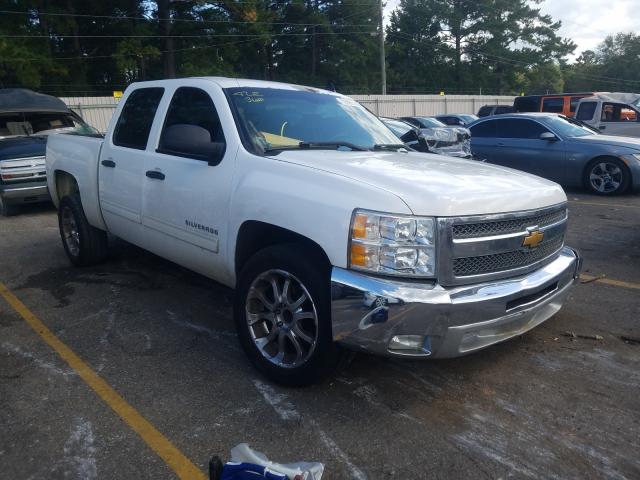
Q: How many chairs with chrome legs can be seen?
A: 0